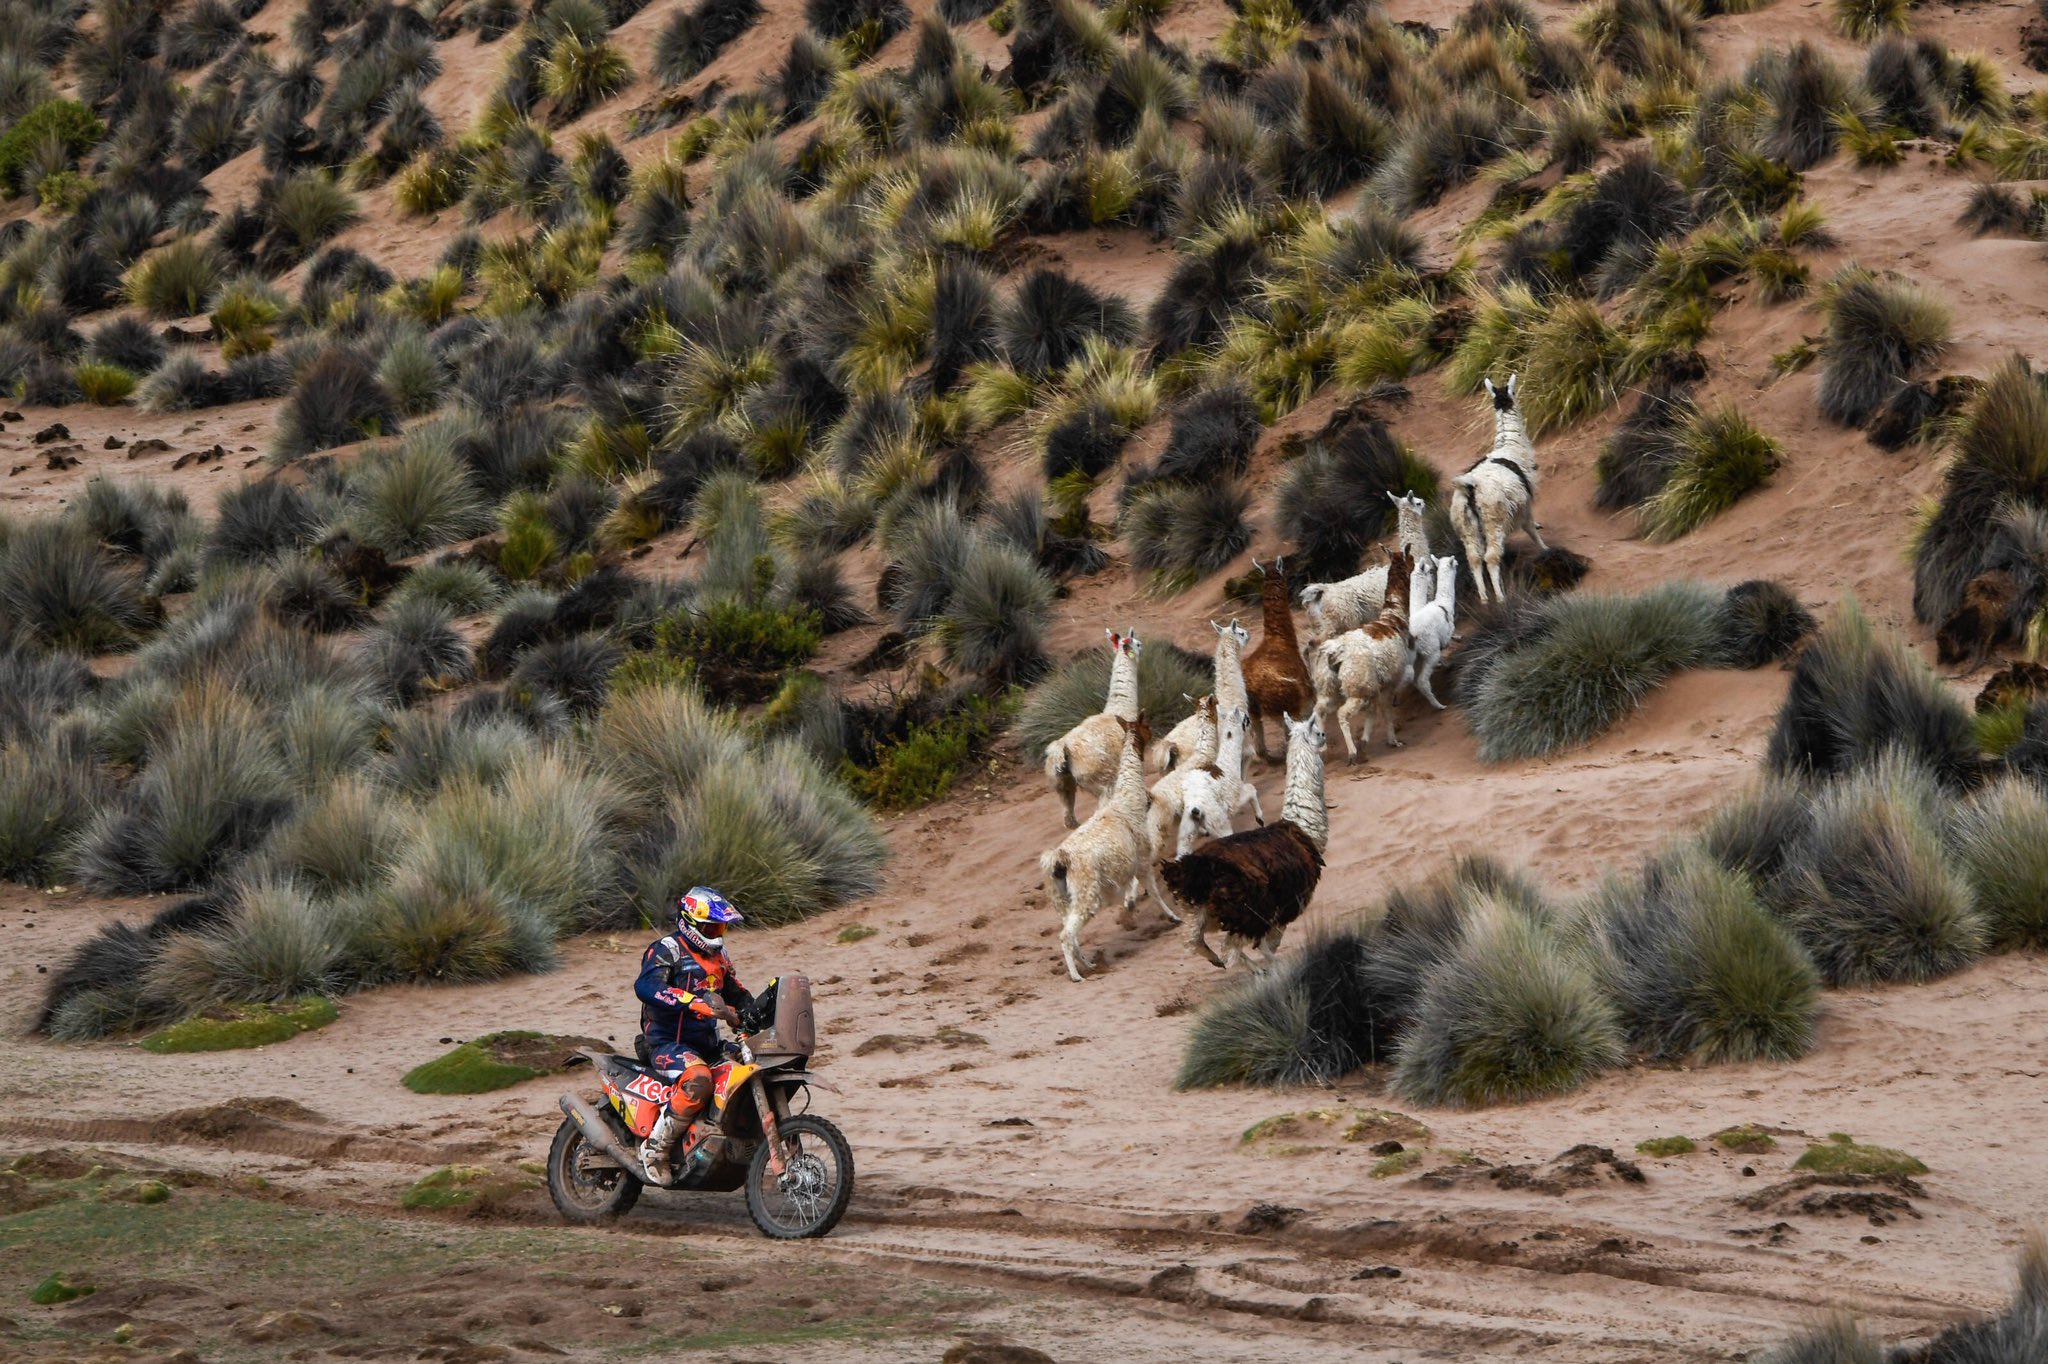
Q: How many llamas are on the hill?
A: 12